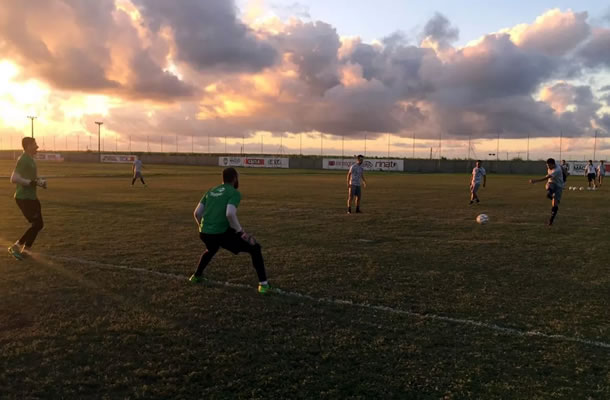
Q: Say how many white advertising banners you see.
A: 5